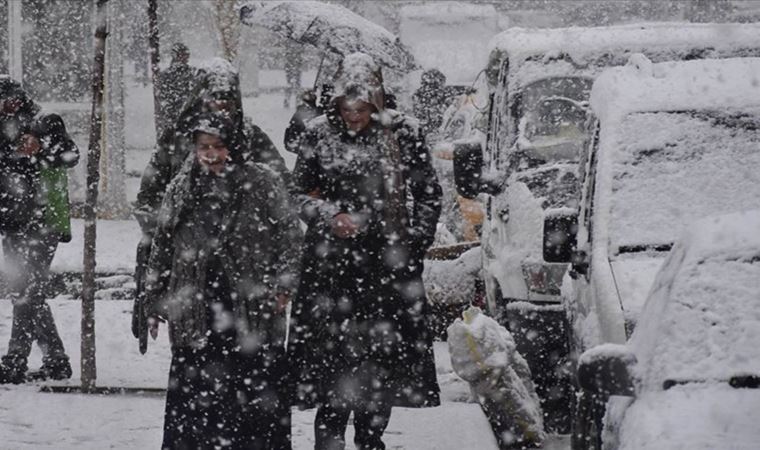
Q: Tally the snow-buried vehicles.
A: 3